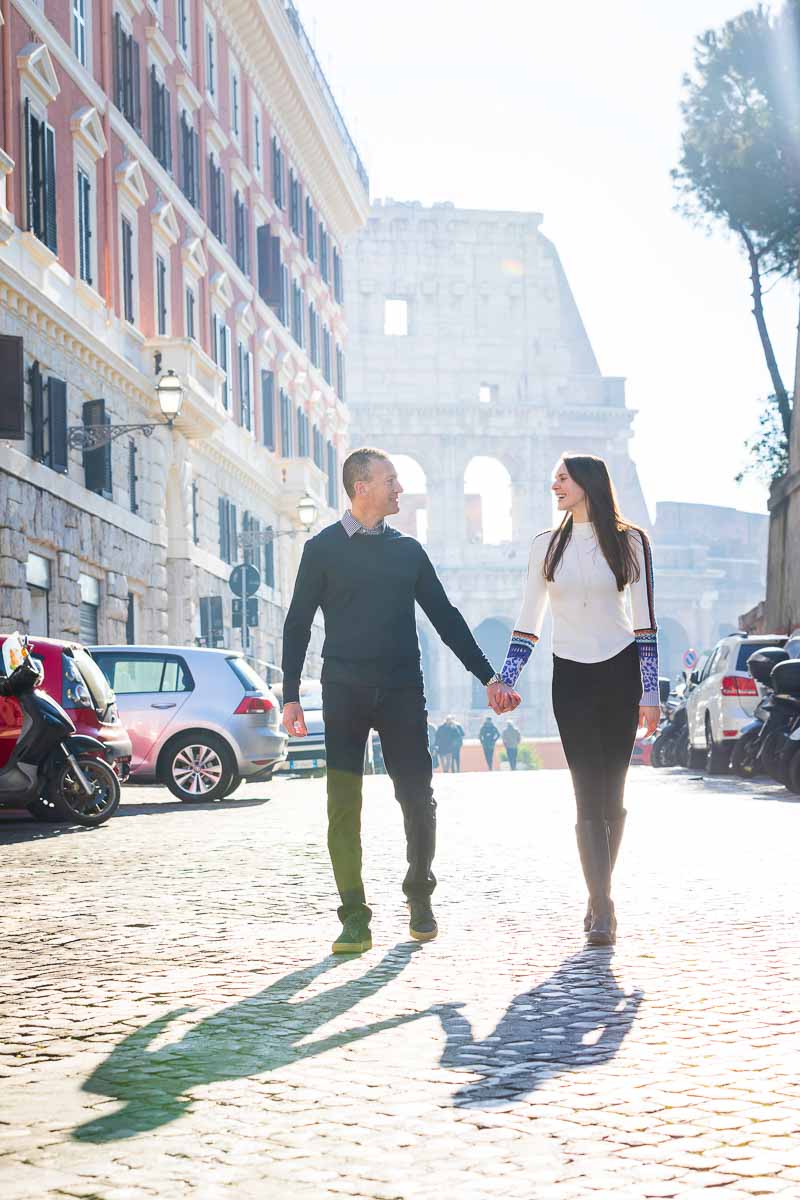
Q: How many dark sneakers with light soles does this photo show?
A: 2